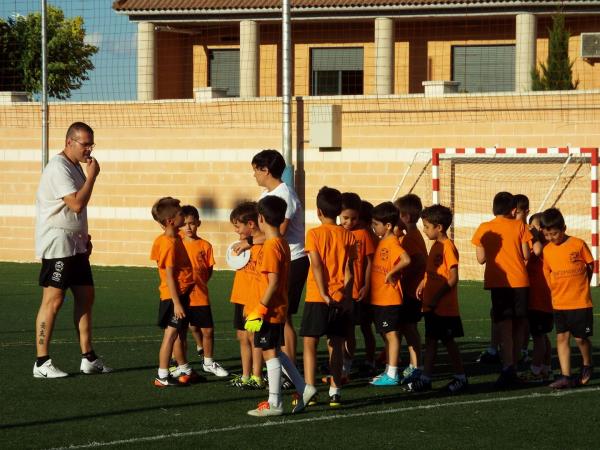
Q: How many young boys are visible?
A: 14